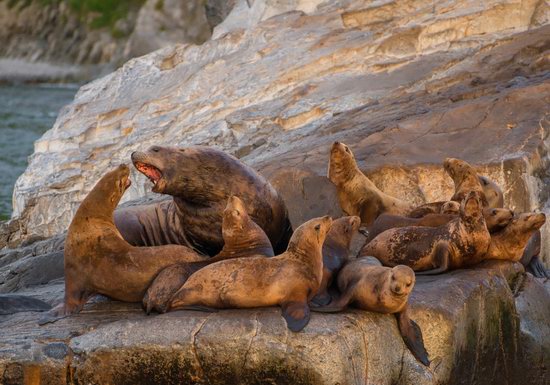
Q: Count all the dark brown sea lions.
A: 1